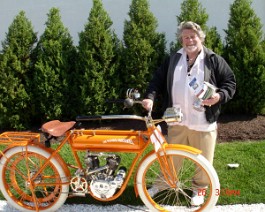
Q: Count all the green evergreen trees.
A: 6